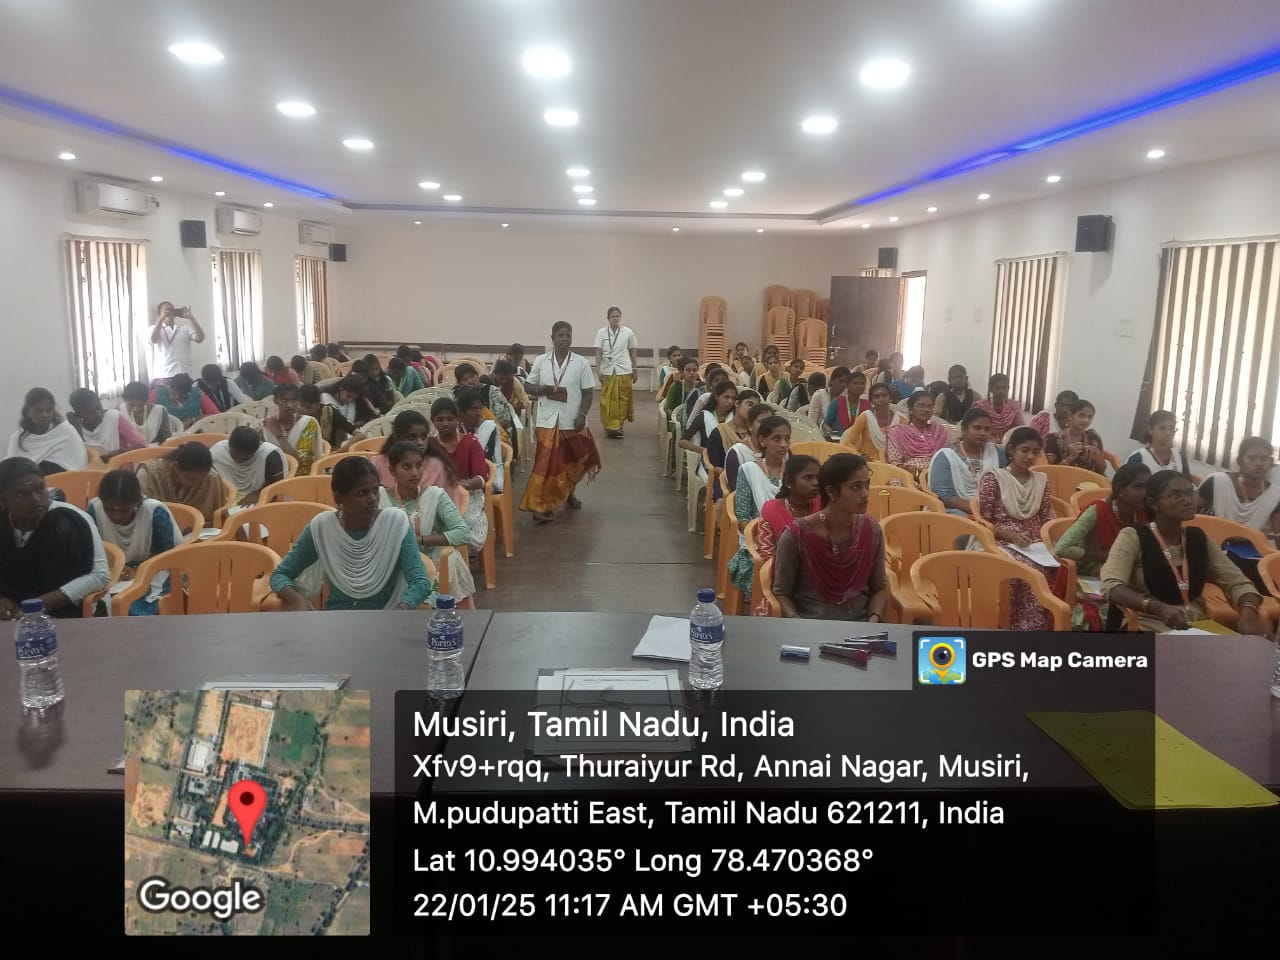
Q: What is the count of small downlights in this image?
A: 14